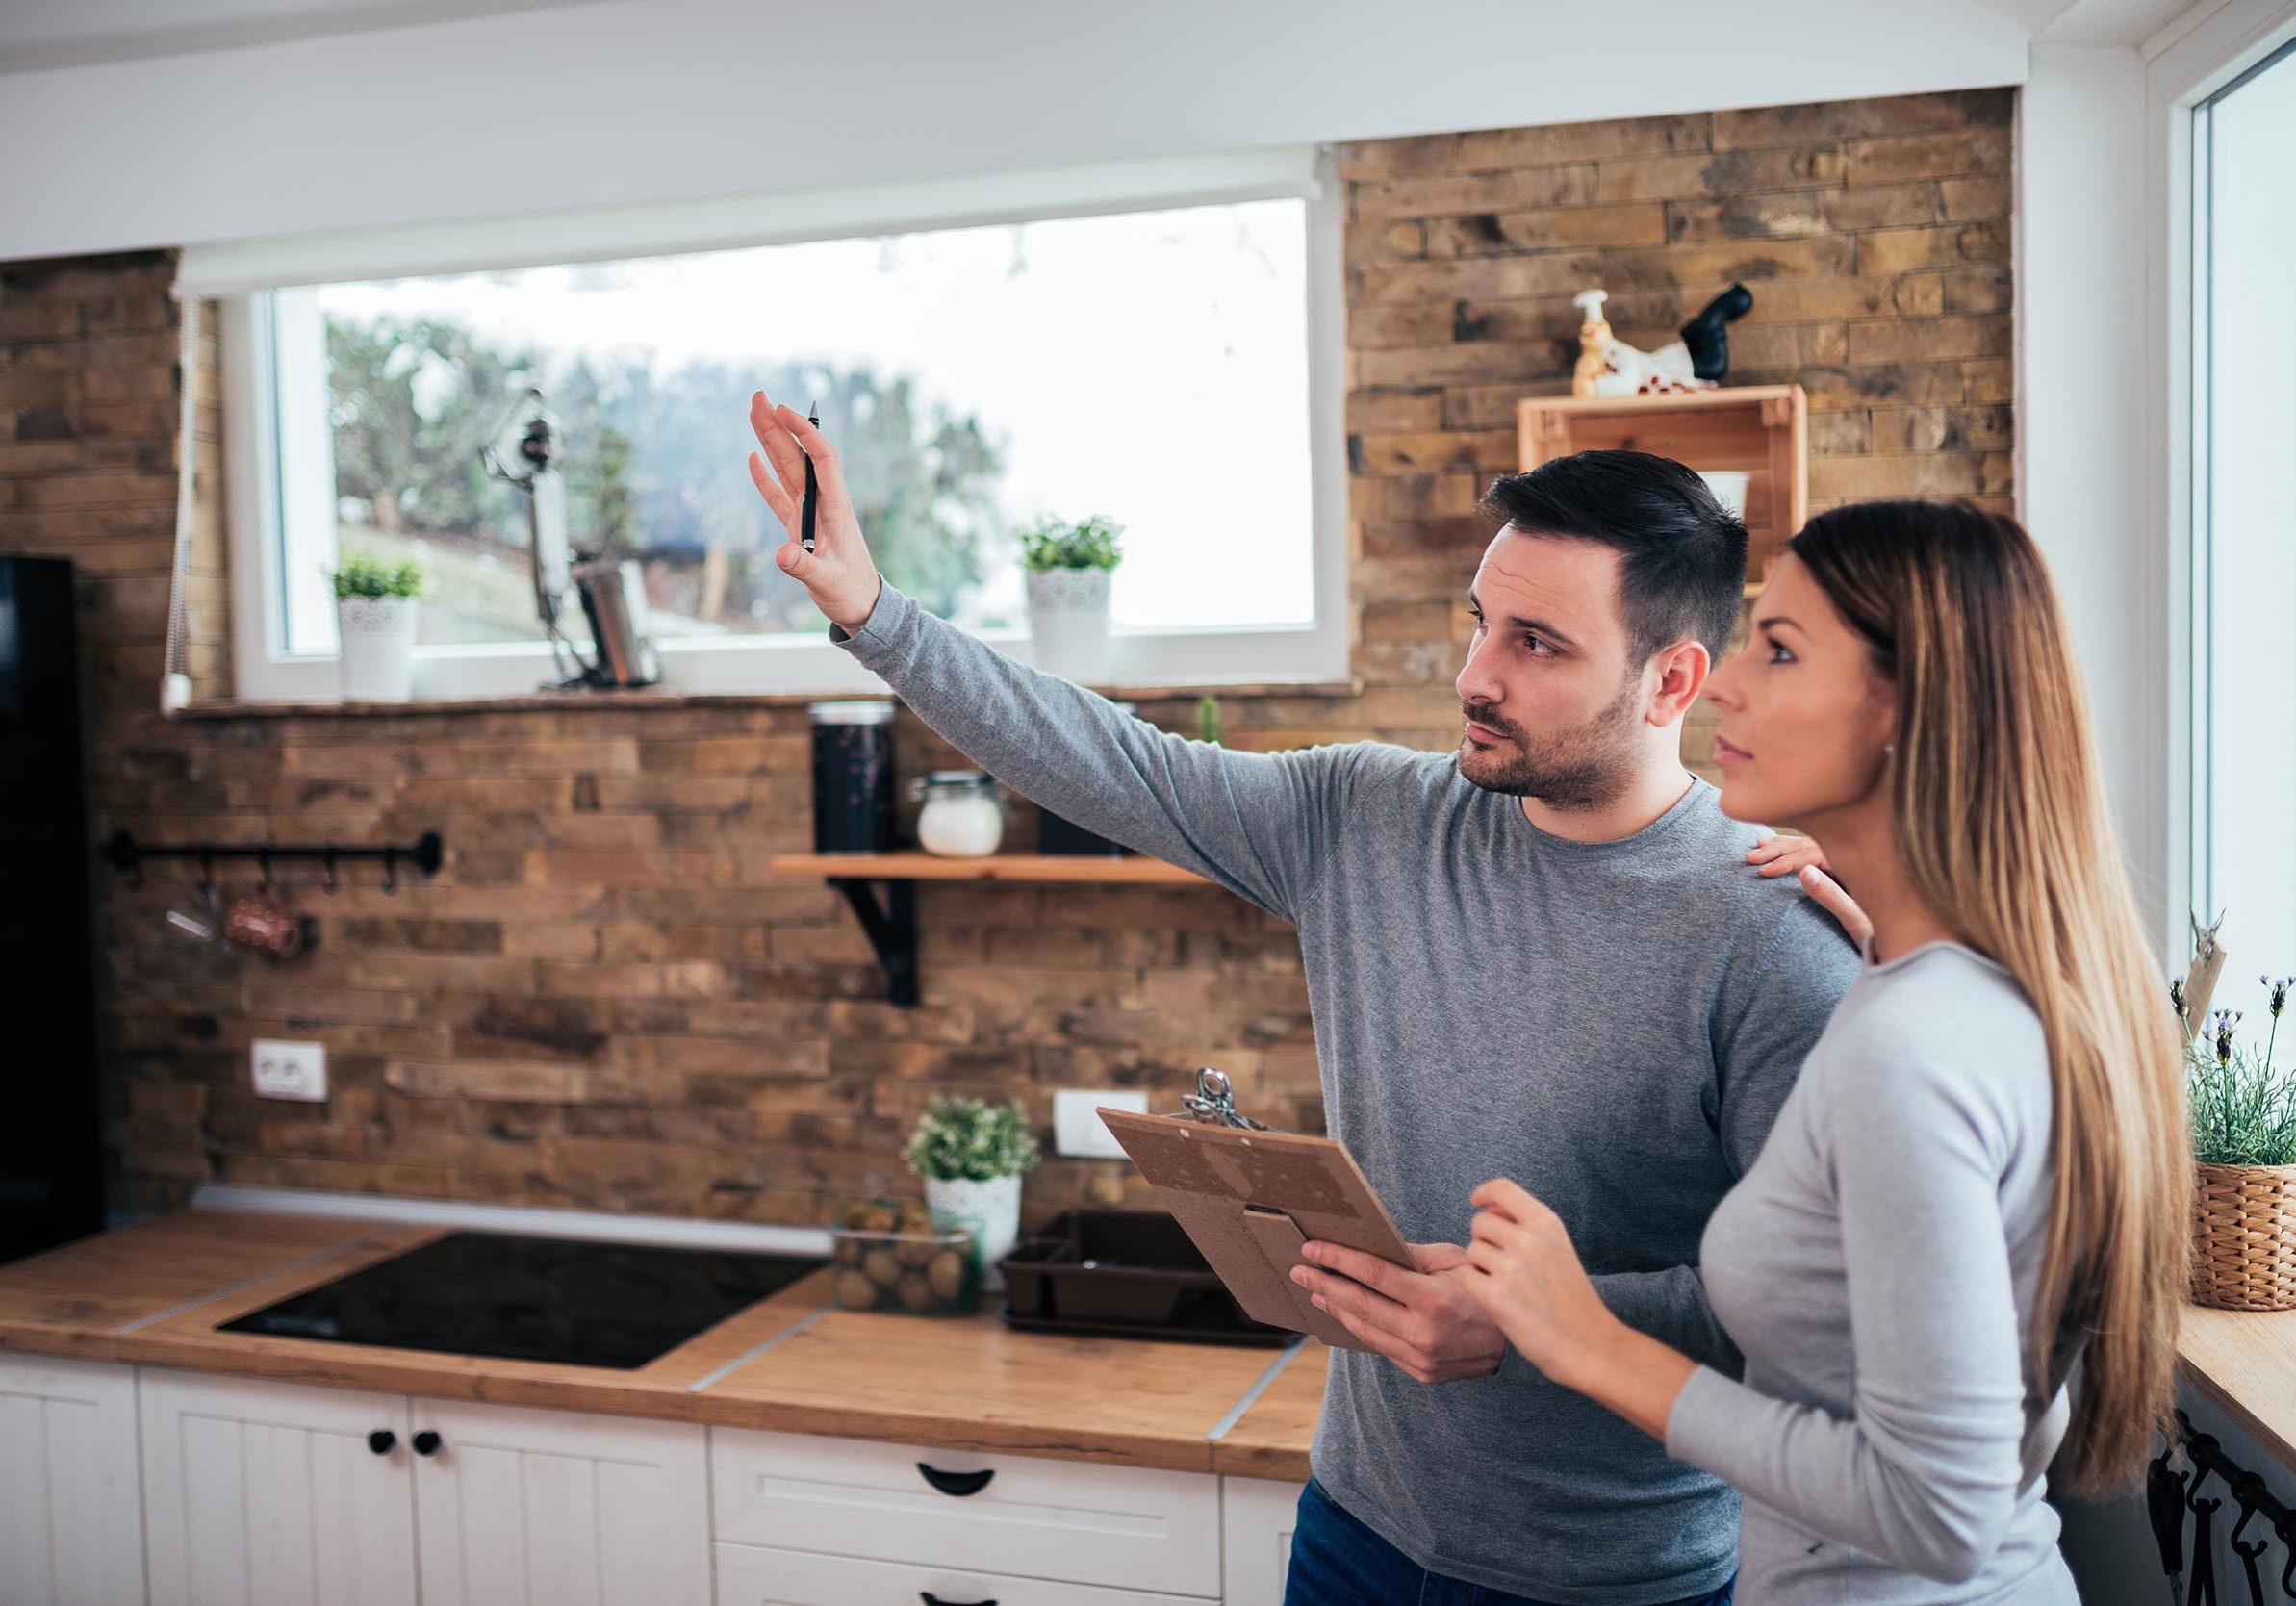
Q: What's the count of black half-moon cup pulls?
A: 2